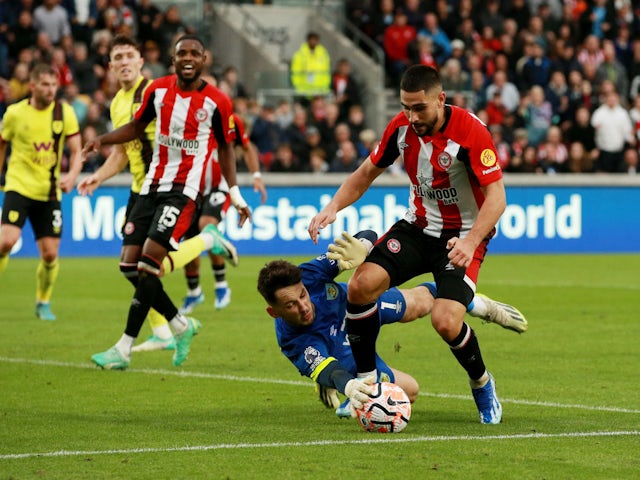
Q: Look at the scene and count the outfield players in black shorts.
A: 5